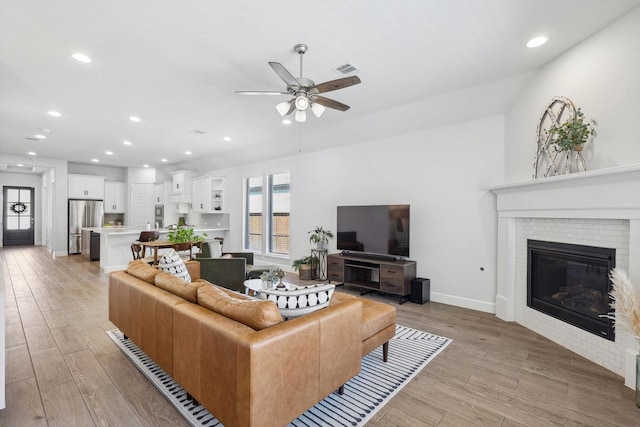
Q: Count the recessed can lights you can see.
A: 15